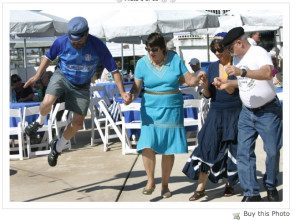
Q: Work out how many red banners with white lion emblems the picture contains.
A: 0